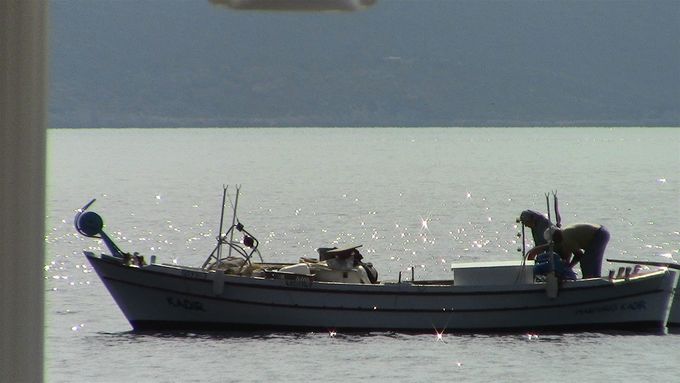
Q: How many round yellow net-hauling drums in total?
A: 0